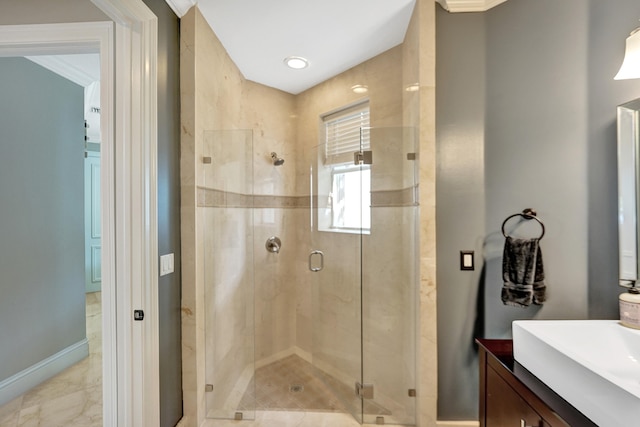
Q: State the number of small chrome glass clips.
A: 6